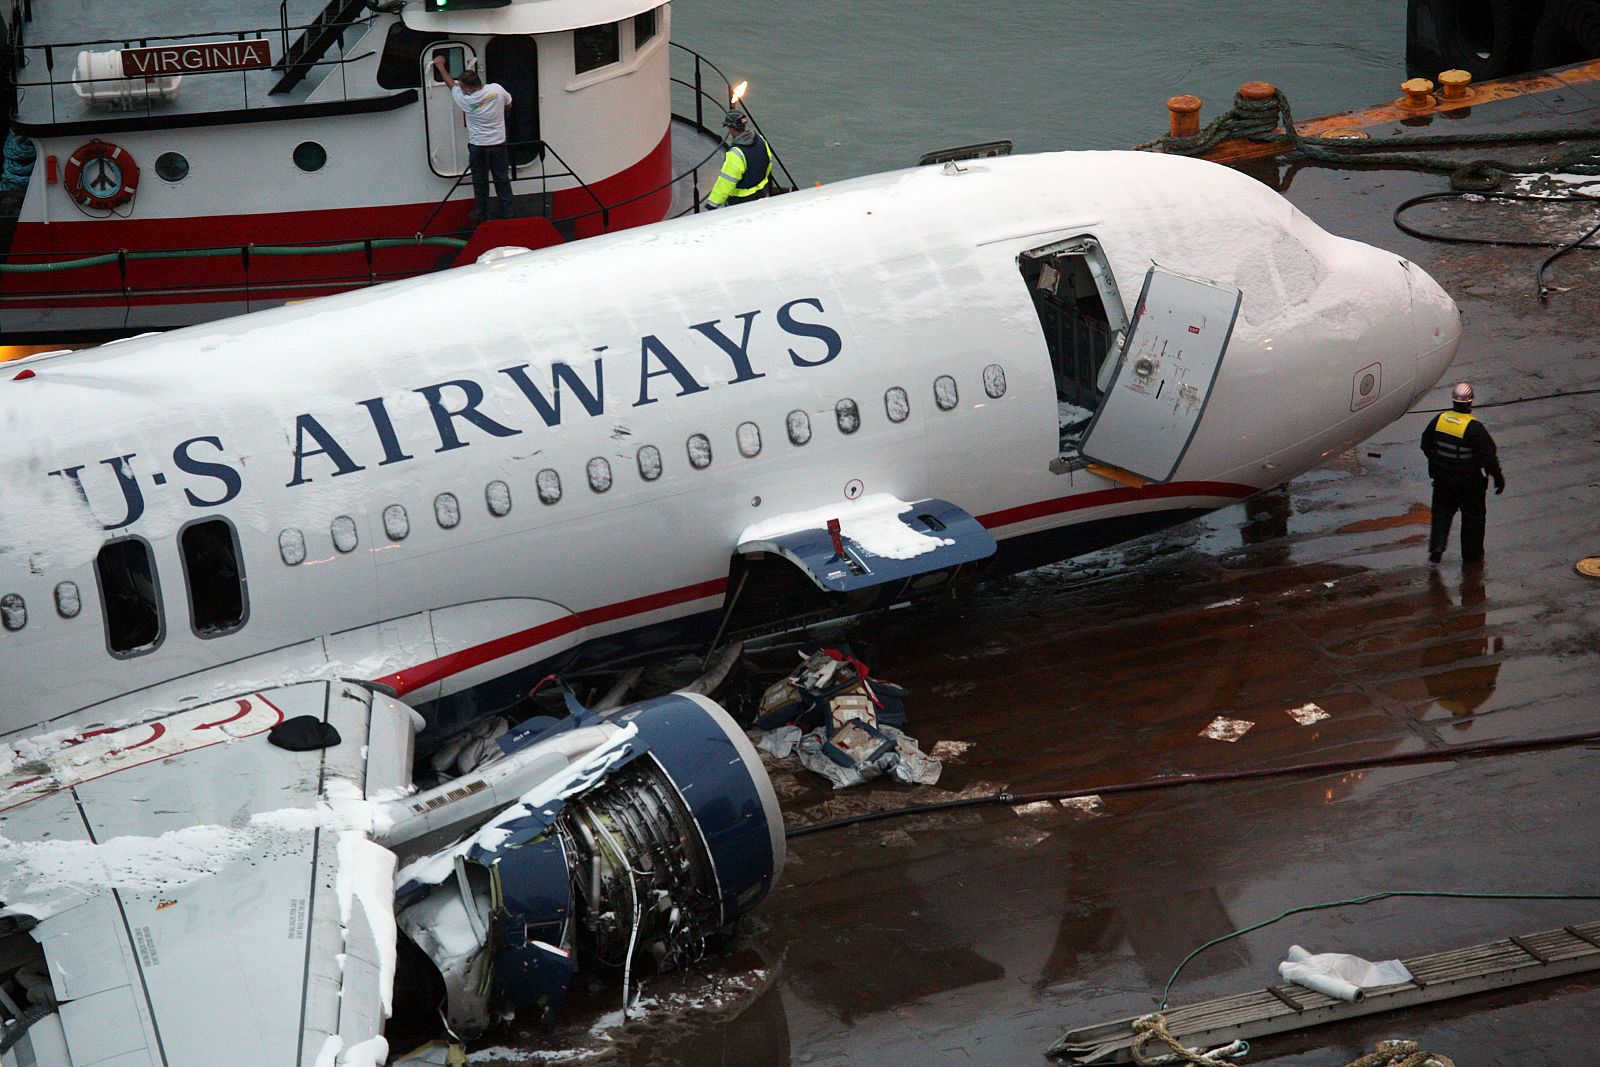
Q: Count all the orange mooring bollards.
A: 4